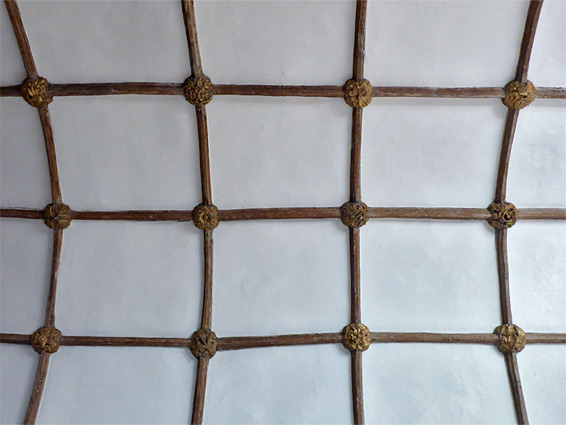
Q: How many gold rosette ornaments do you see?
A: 12